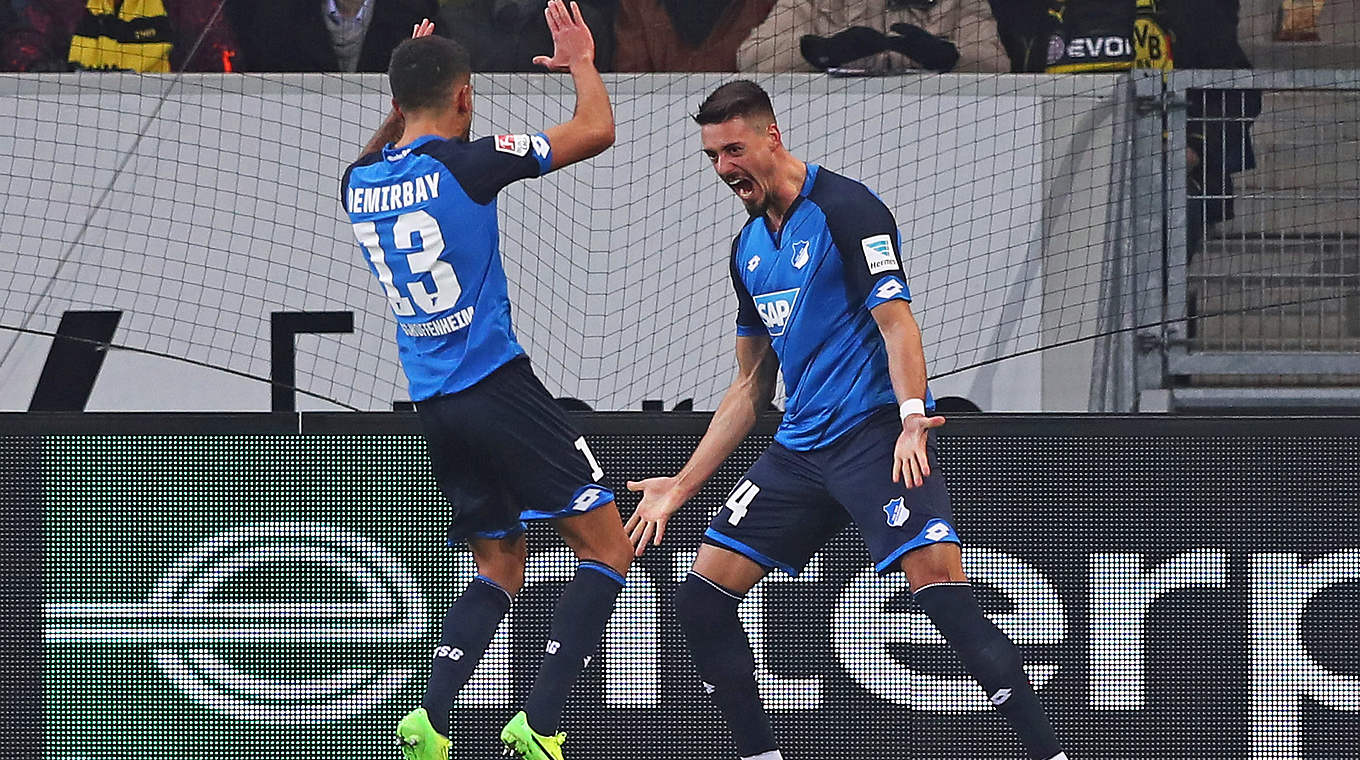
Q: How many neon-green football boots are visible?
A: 2